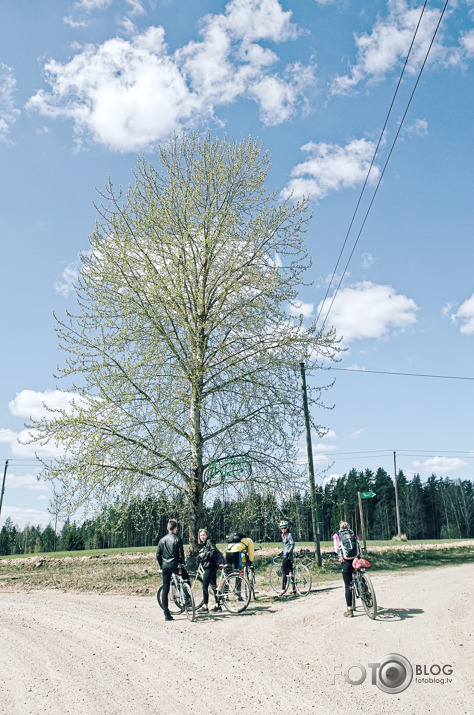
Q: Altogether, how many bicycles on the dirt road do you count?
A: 5